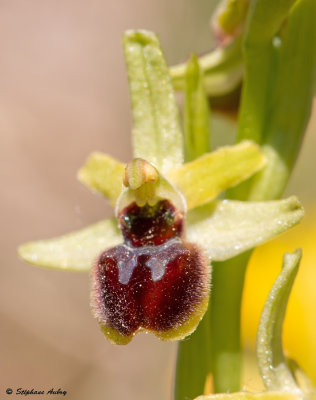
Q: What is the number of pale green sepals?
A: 3